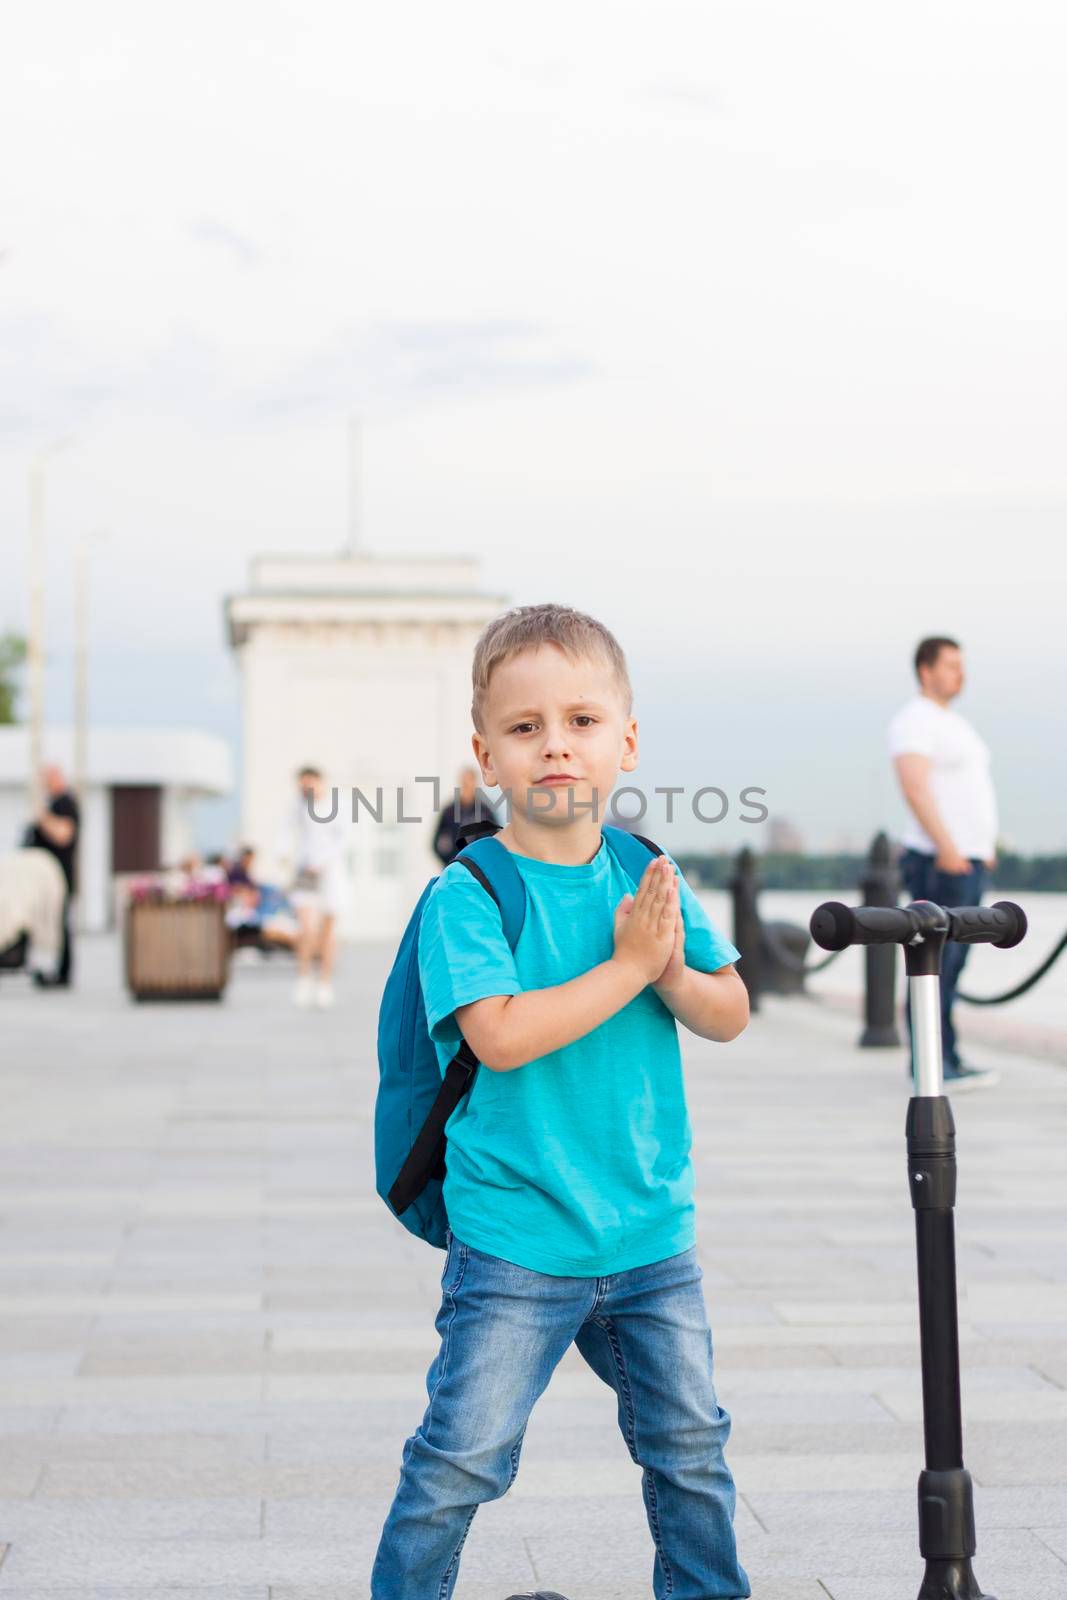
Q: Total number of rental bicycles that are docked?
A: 0